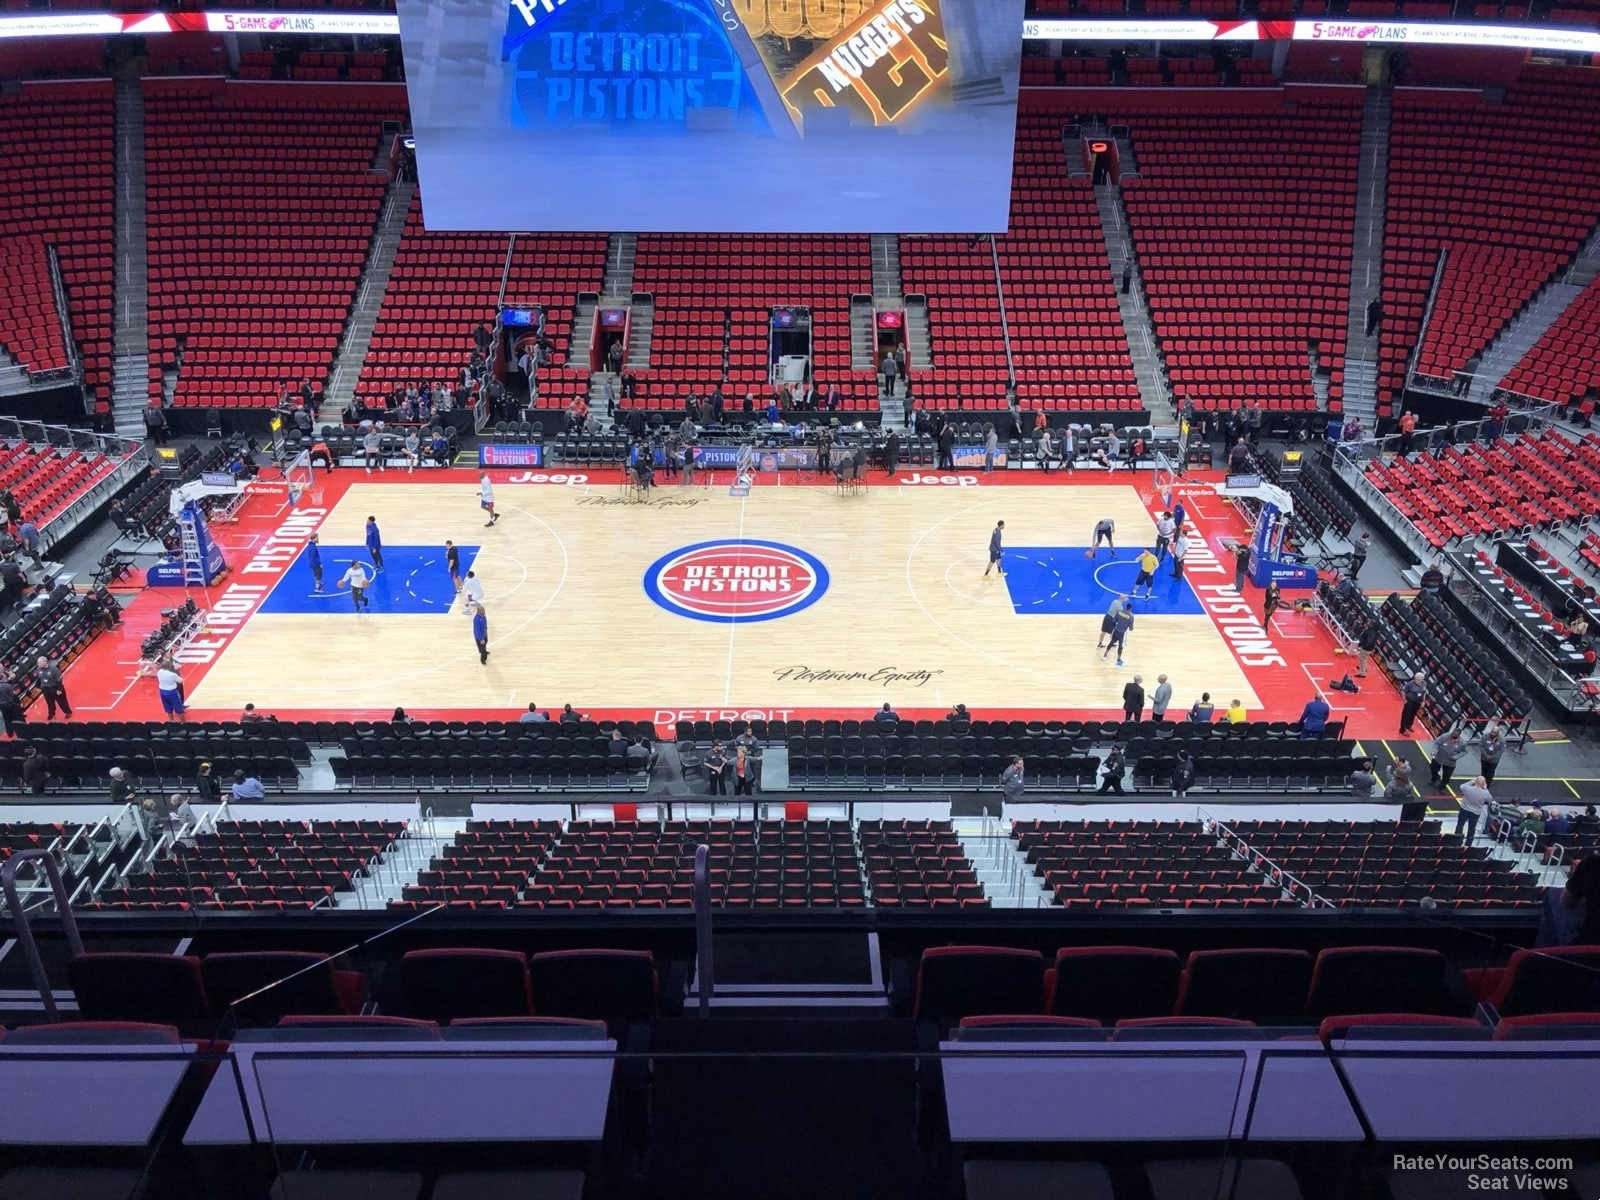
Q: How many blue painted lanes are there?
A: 2